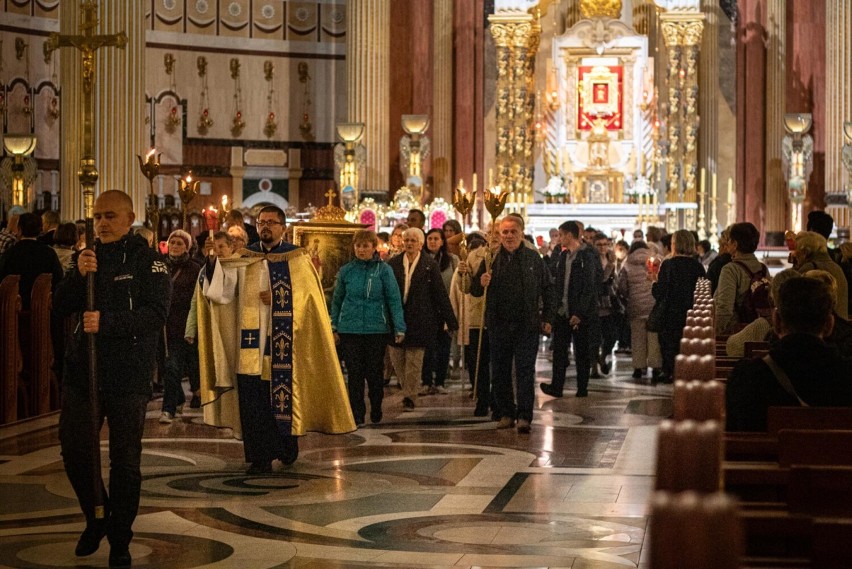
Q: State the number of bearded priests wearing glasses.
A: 1